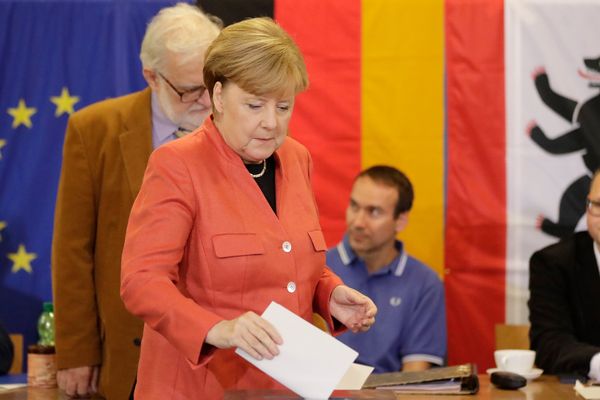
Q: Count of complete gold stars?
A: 3